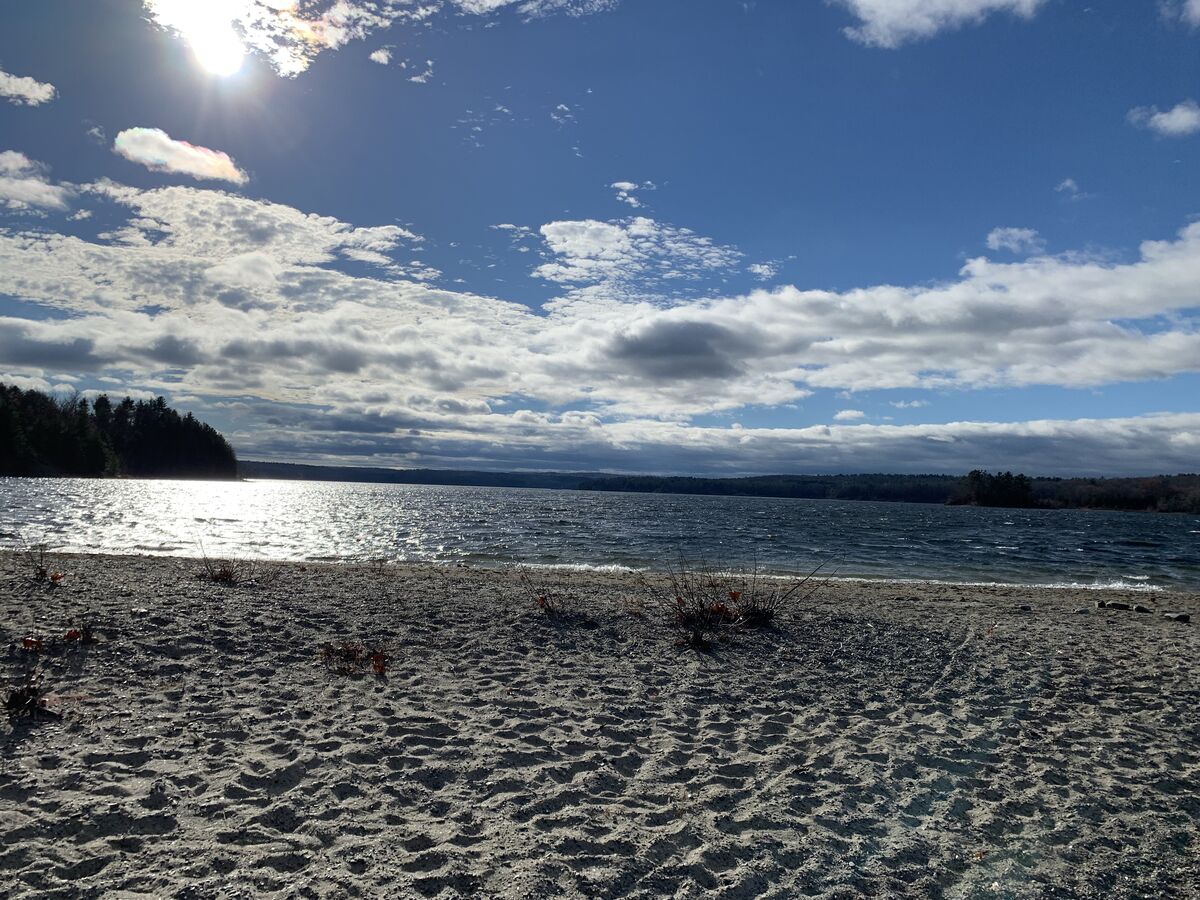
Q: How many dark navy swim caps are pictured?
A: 0